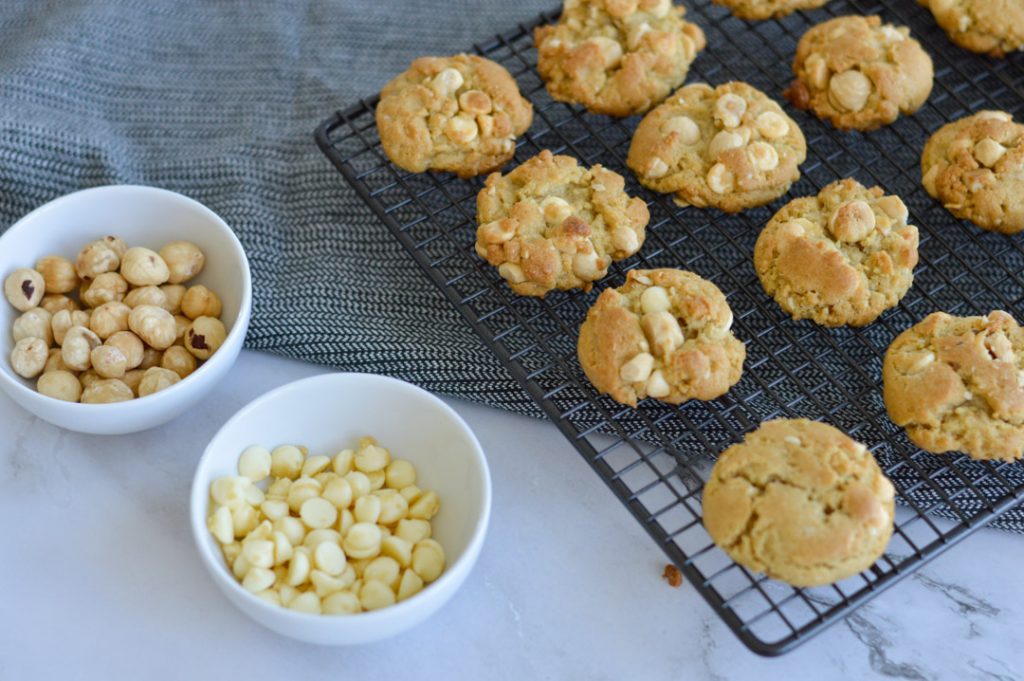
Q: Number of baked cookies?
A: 12